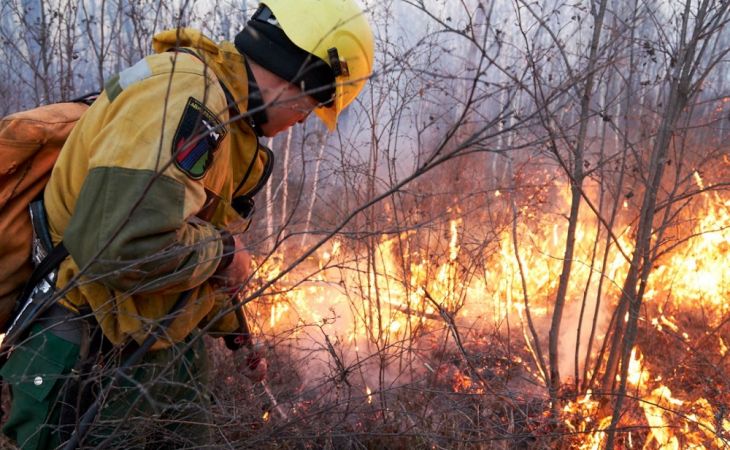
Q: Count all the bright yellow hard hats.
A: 1